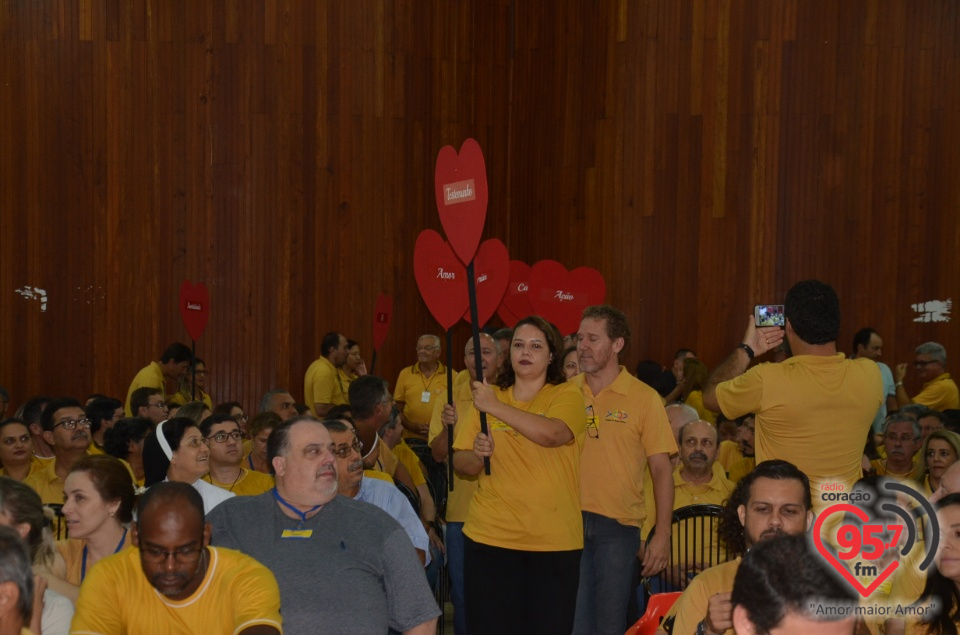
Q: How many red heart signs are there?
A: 7